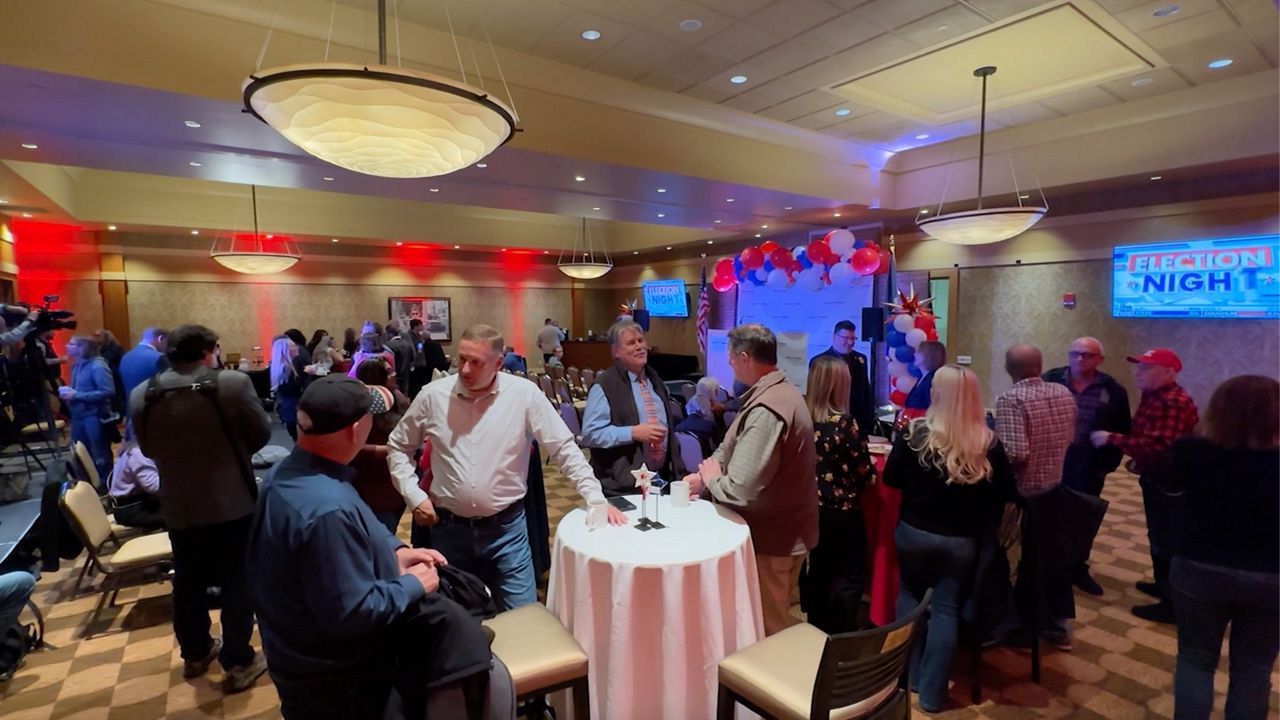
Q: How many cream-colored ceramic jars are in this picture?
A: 2